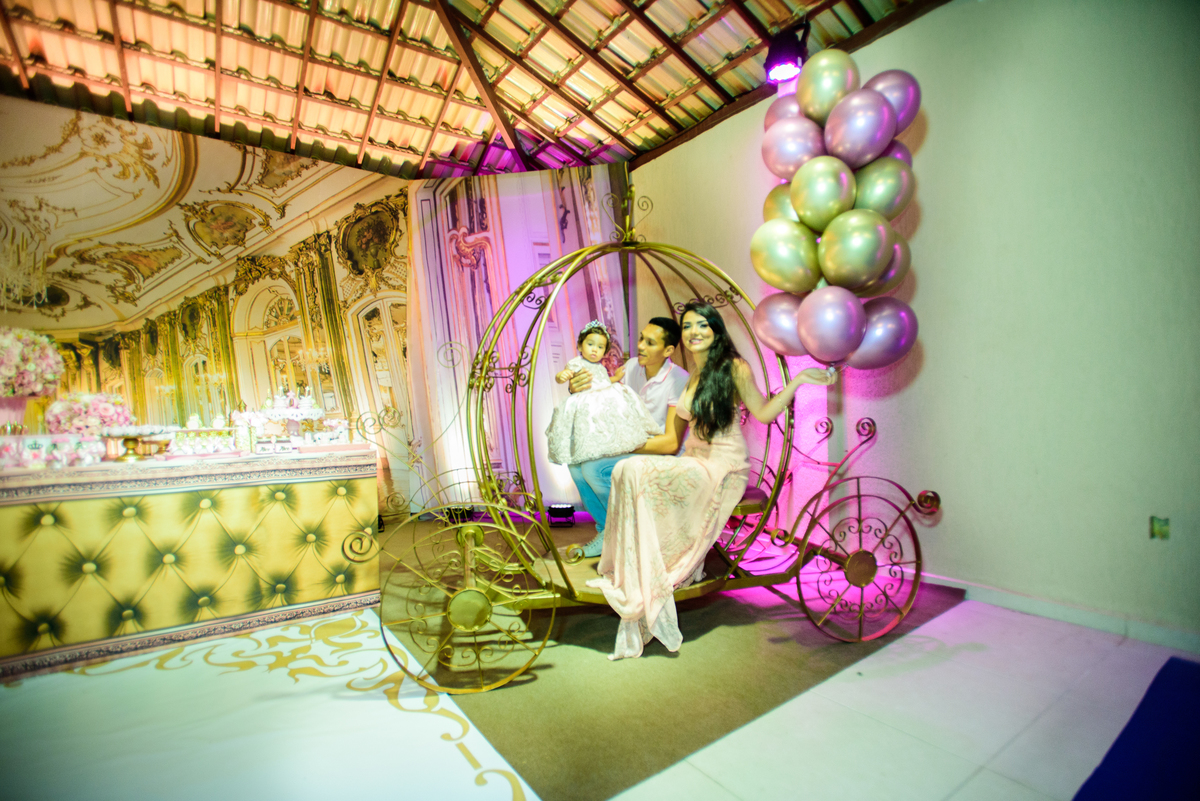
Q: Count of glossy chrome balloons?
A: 15